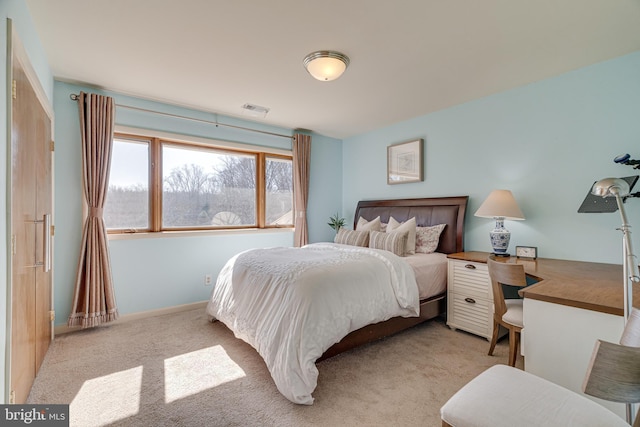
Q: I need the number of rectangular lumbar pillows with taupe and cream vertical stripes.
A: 2